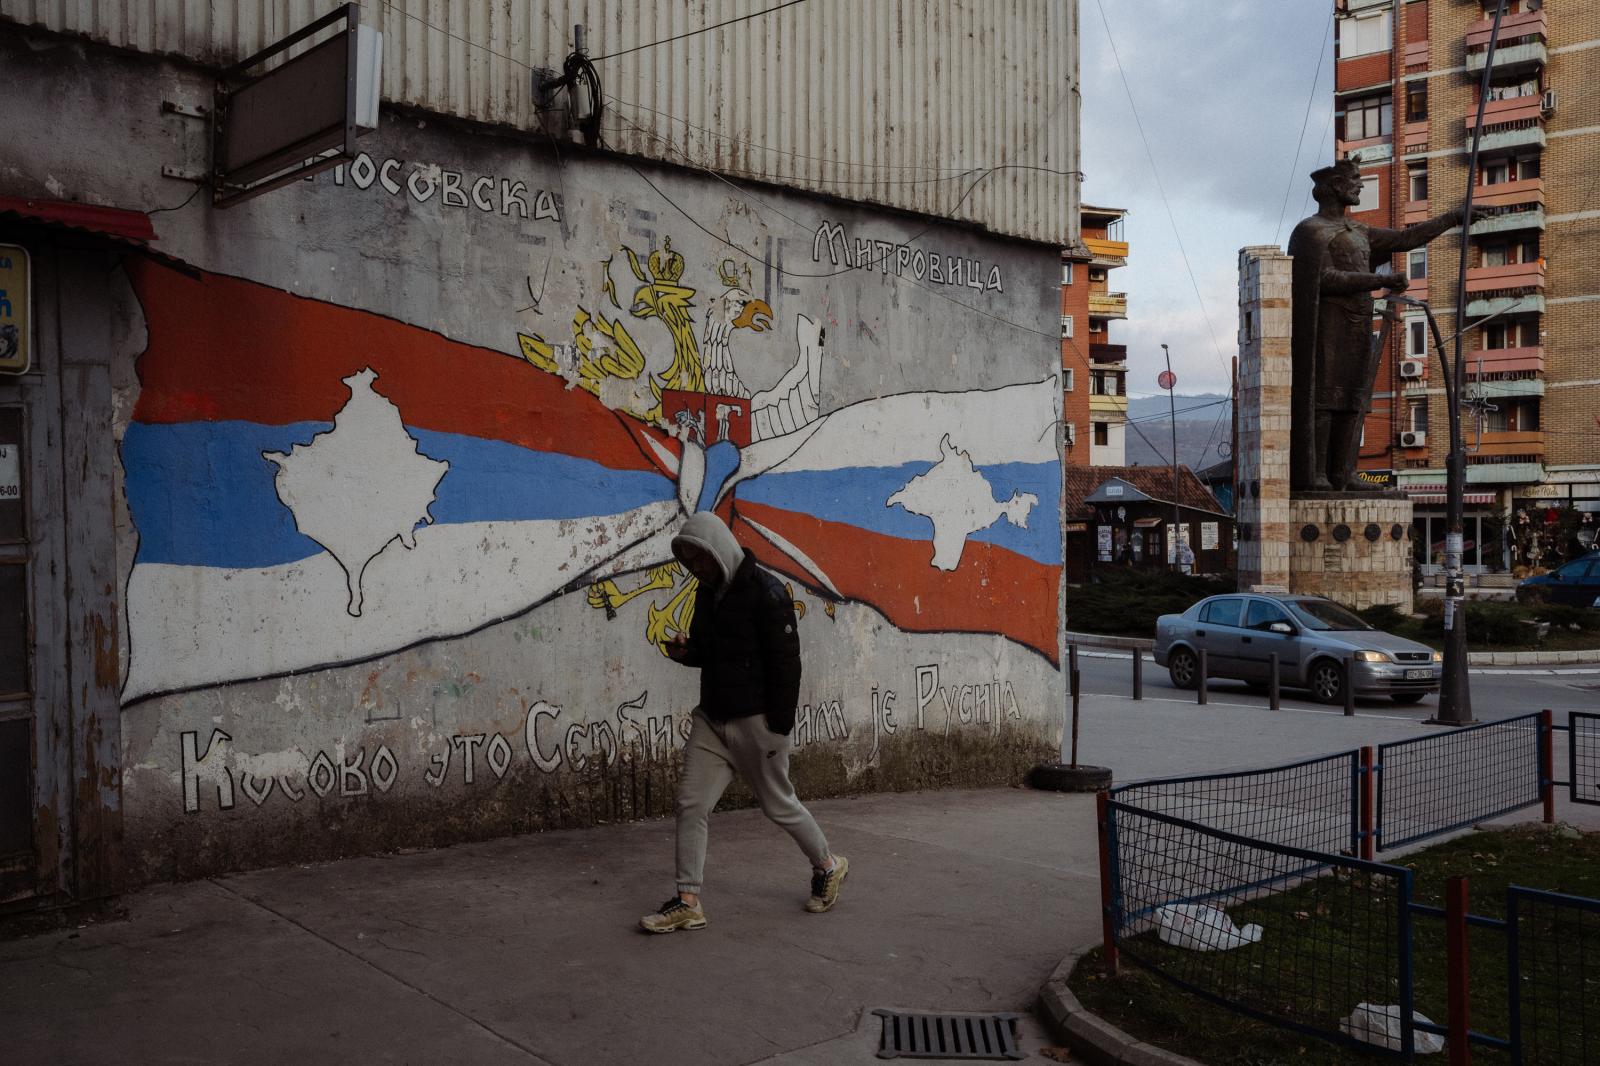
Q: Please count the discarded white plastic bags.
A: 2